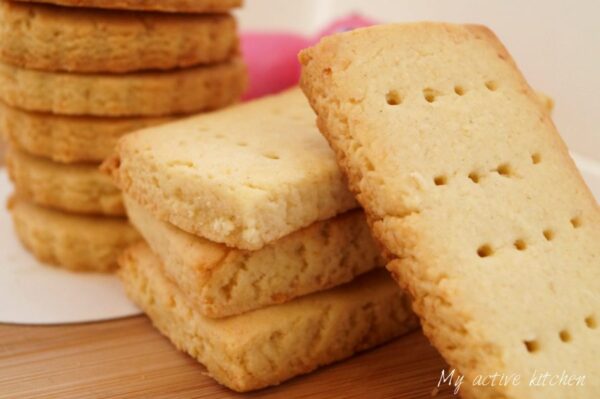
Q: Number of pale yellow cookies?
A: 10